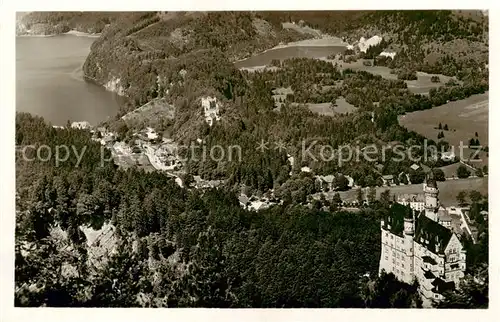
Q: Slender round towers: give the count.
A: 2